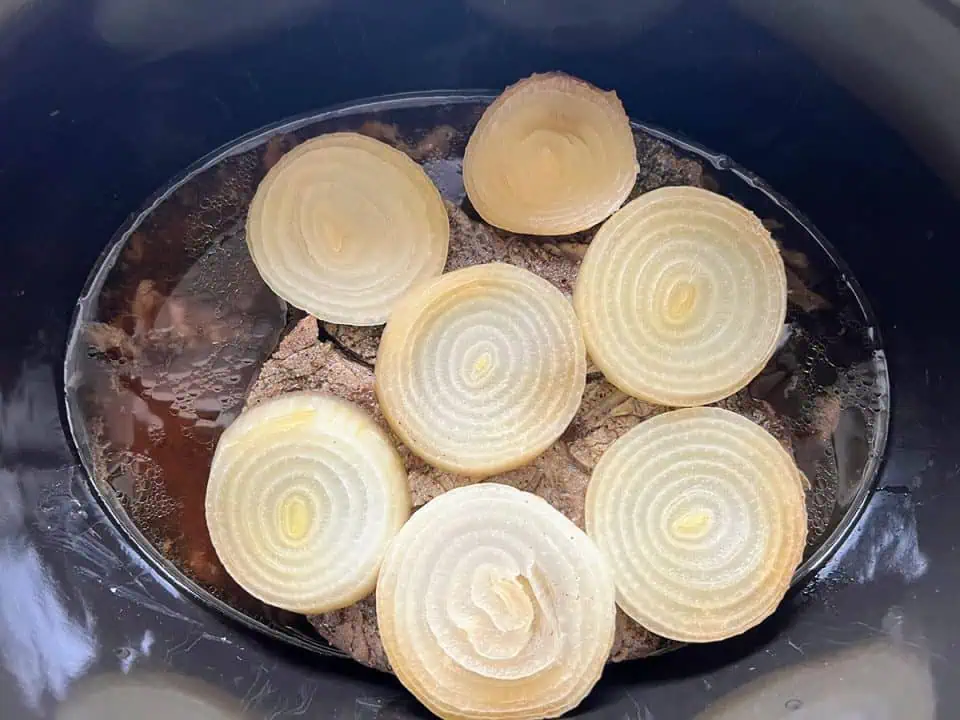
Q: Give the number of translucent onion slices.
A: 7